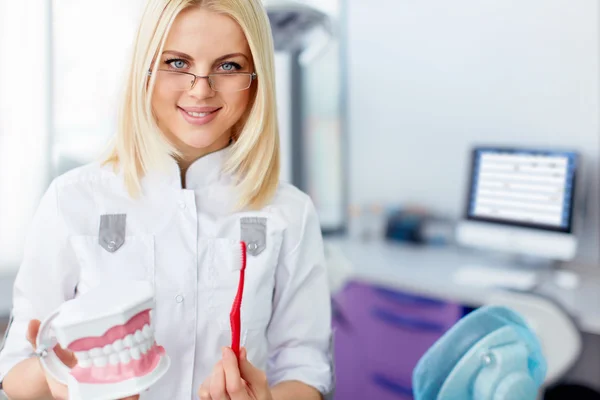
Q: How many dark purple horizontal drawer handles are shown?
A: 3